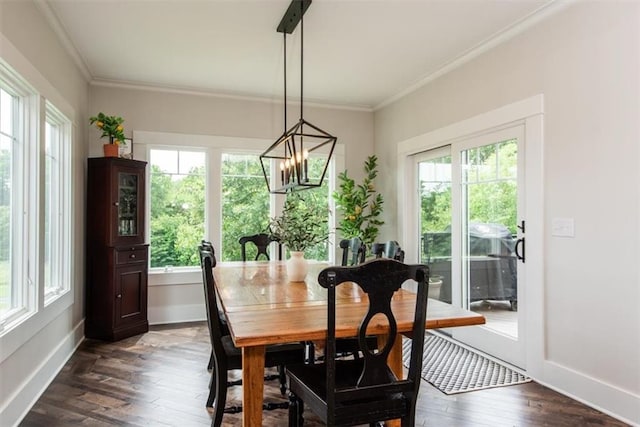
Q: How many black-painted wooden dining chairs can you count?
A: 6